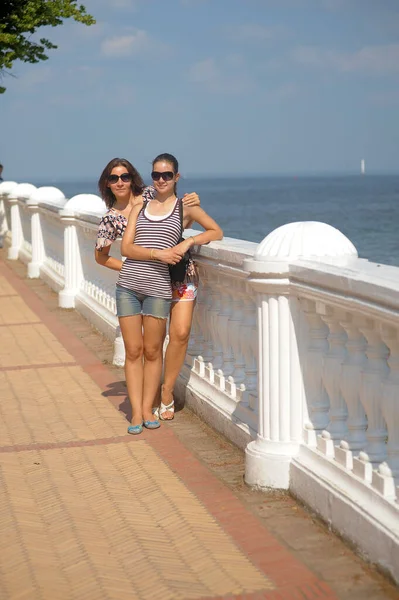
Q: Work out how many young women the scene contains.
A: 2